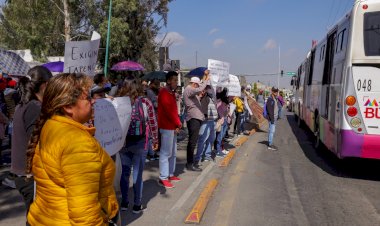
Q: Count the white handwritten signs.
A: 4